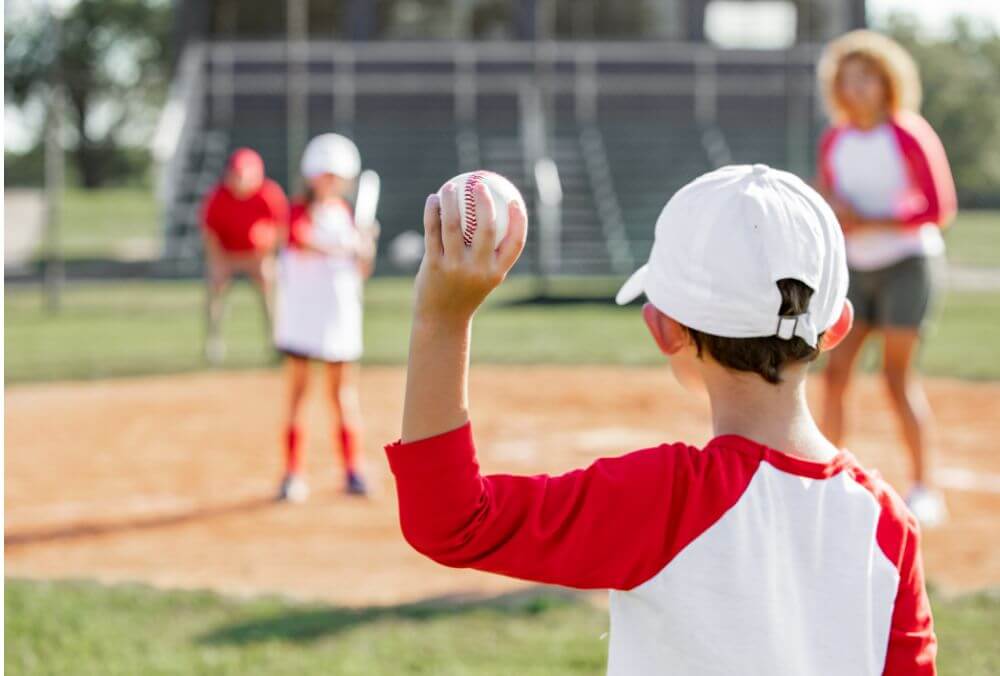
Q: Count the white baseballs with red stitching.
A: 1